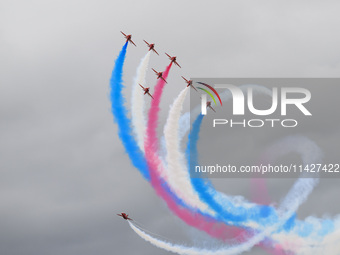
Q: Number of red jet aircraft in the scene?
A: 8